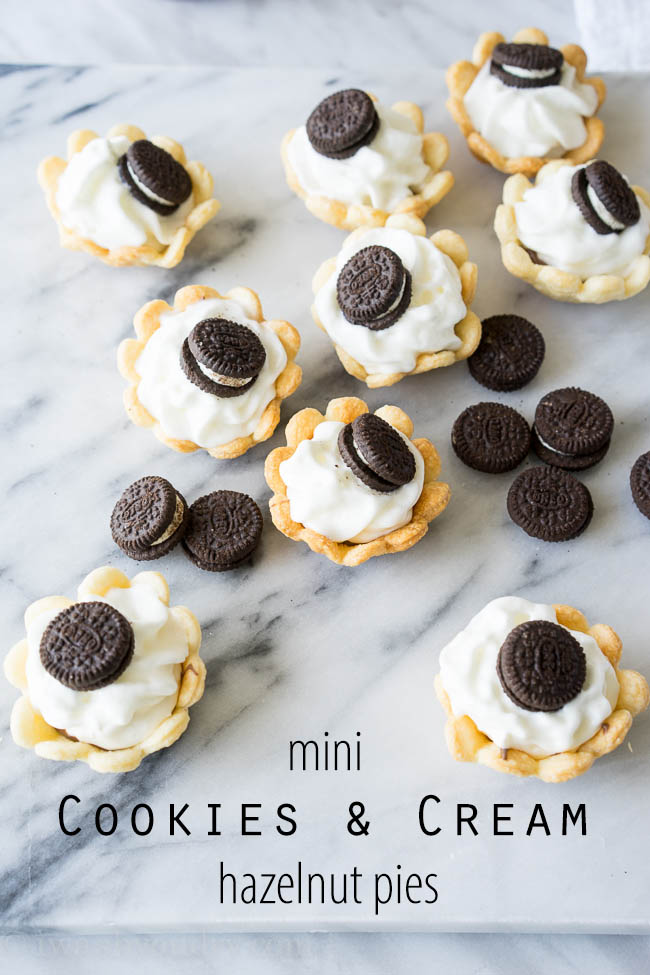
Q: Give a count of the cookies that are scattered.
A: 7